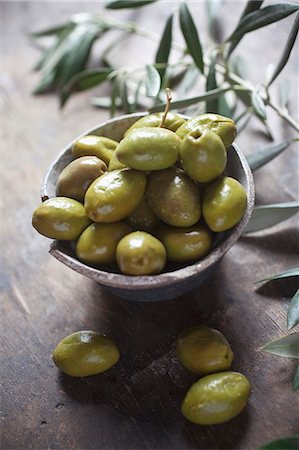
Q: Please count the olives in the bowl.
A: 15